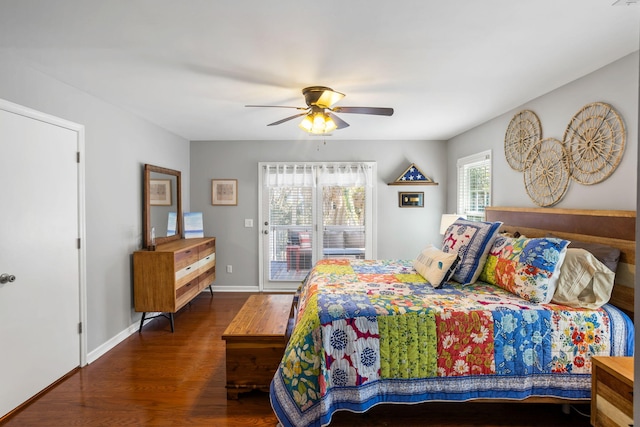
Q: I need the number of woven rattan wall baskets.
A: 3